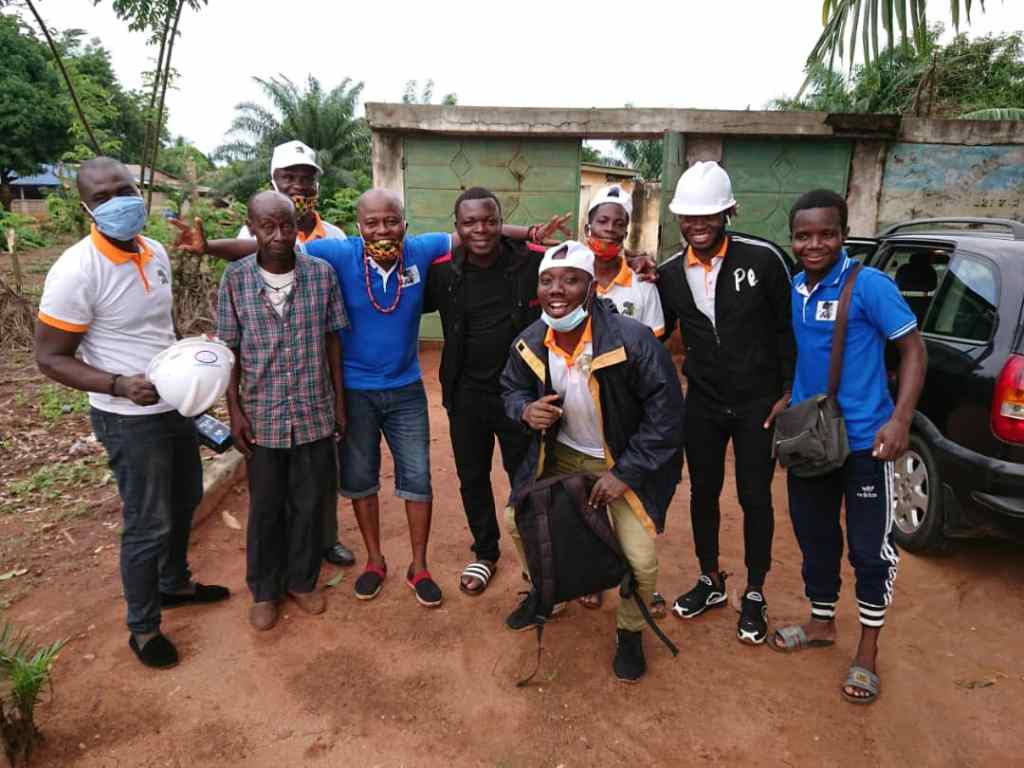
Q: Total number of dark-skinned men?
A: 9